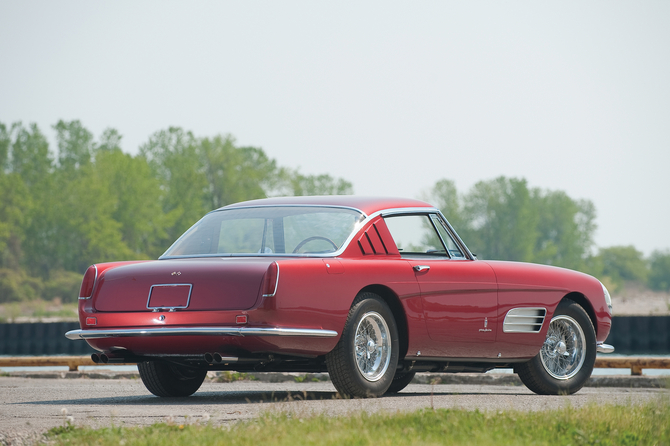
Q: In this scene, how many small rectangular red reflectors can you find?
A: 2